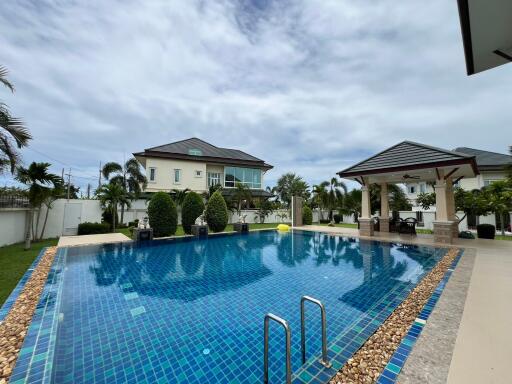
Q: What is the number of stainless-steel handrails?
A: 2